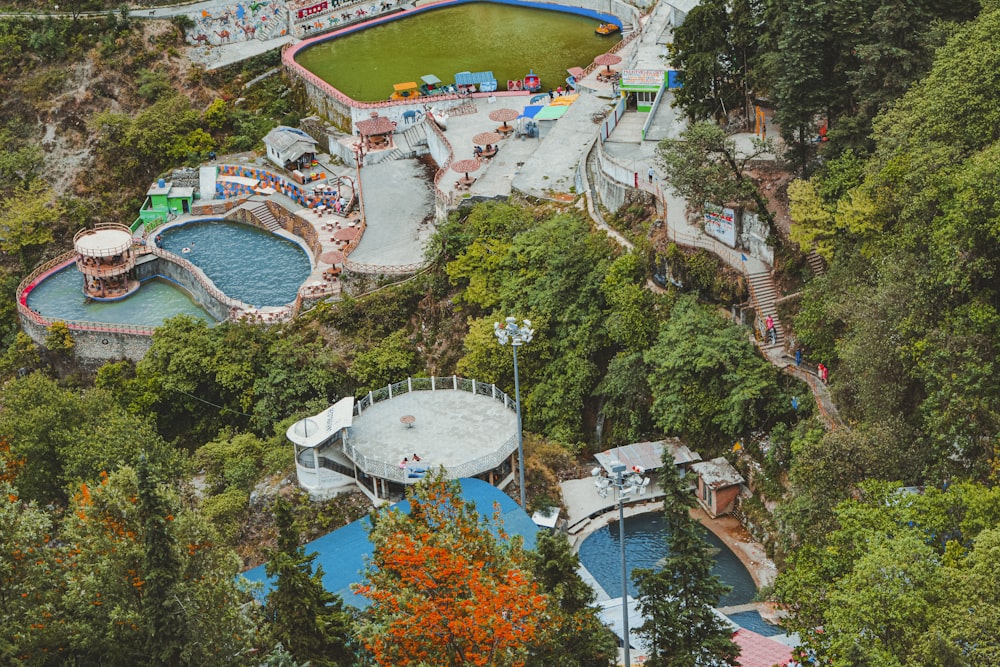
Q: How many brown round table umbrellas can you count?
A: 6